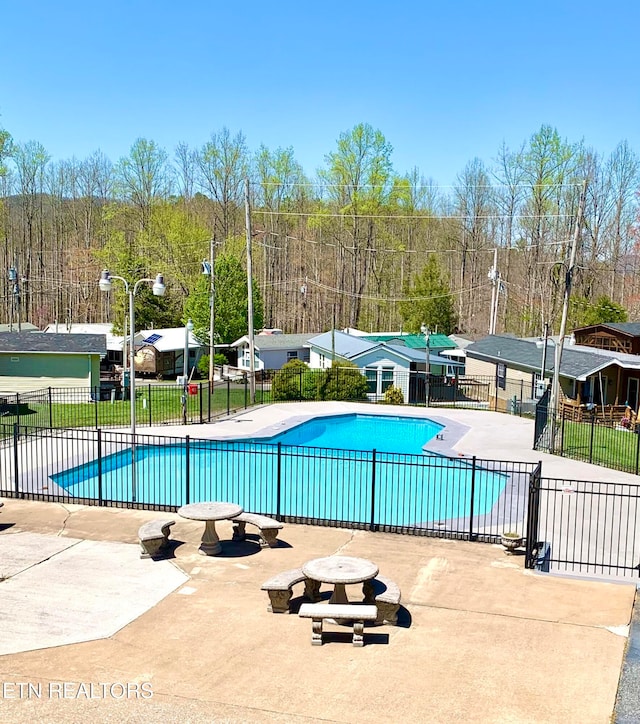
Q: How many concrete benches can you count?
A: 5